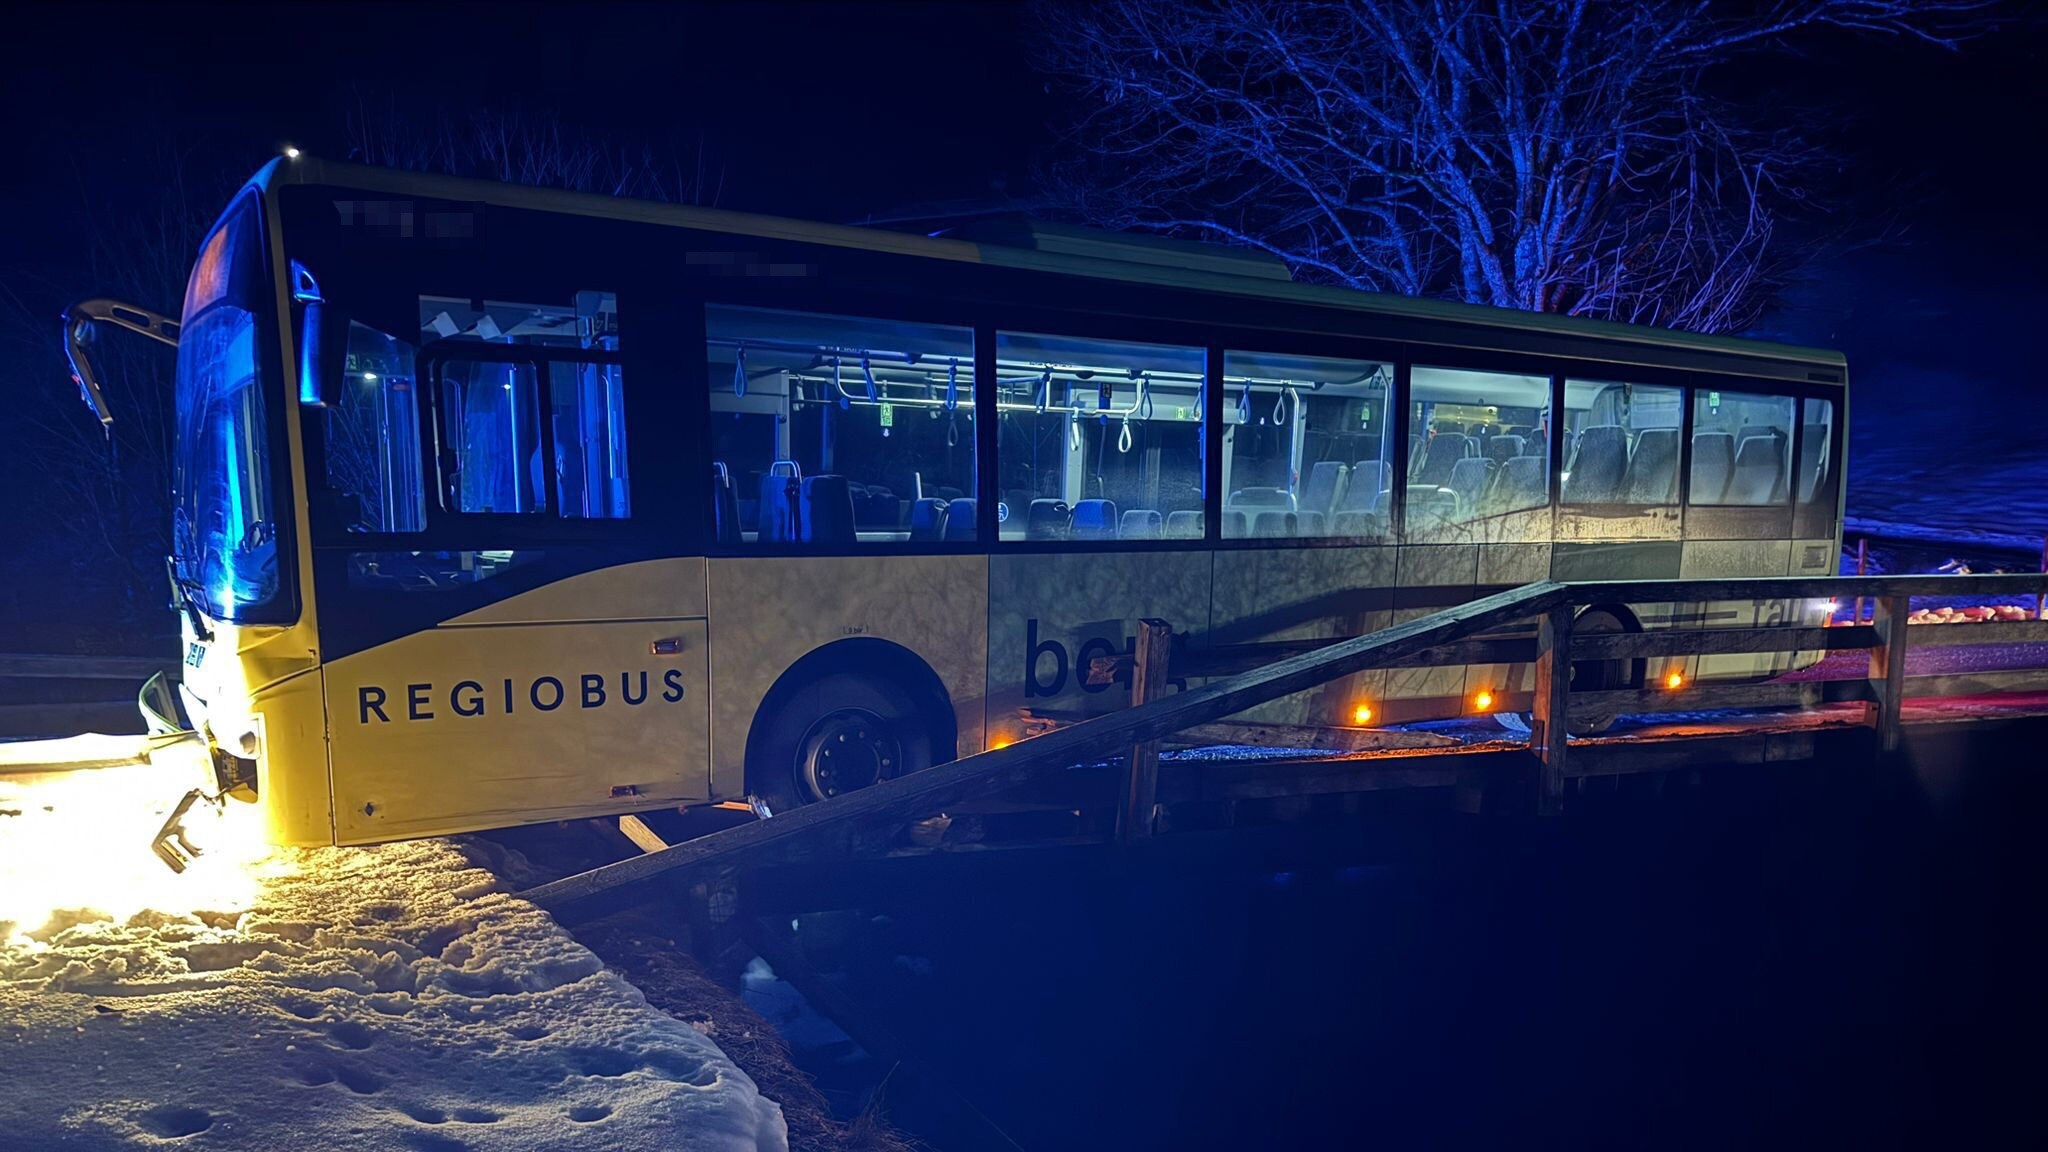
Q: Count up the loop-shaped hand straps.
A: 11